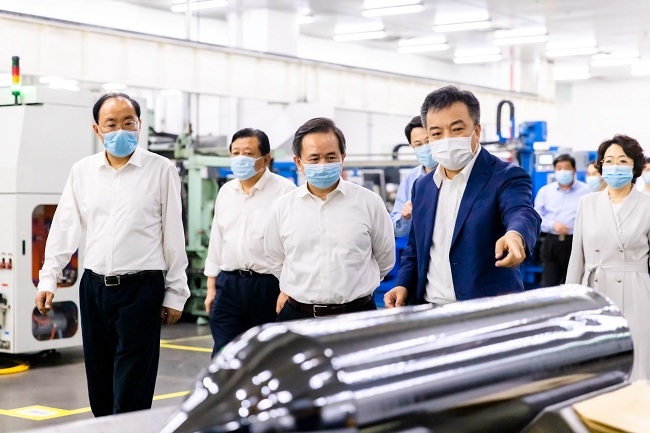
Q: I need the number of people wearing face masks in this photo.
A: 9